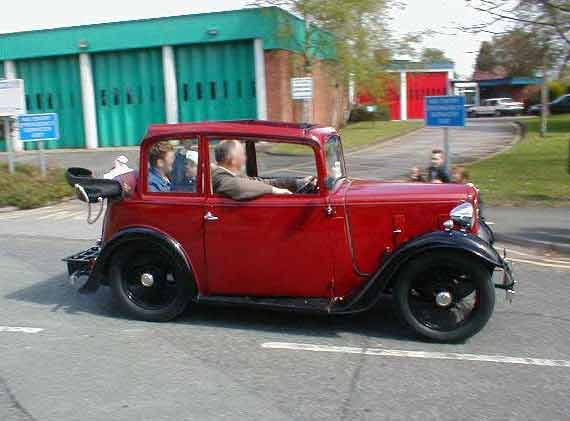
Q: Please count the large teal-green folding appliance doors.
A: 3